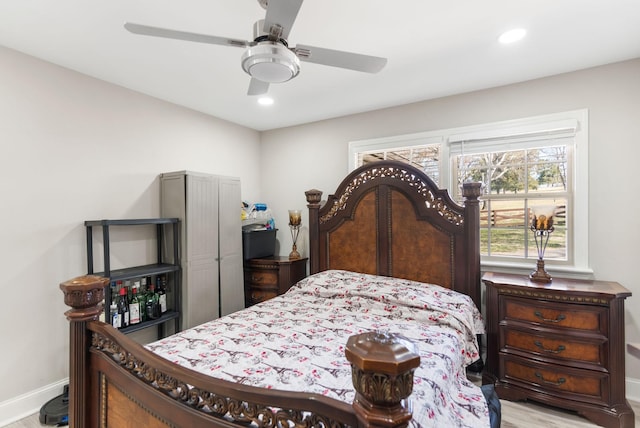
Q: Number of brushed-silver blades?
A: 4